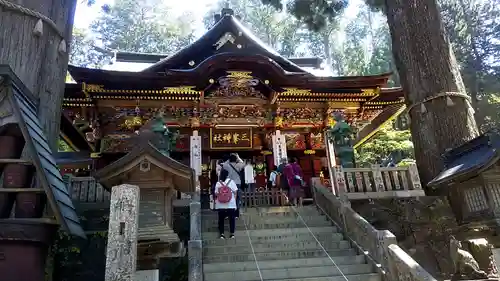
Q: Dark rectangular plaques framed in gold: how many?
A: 1